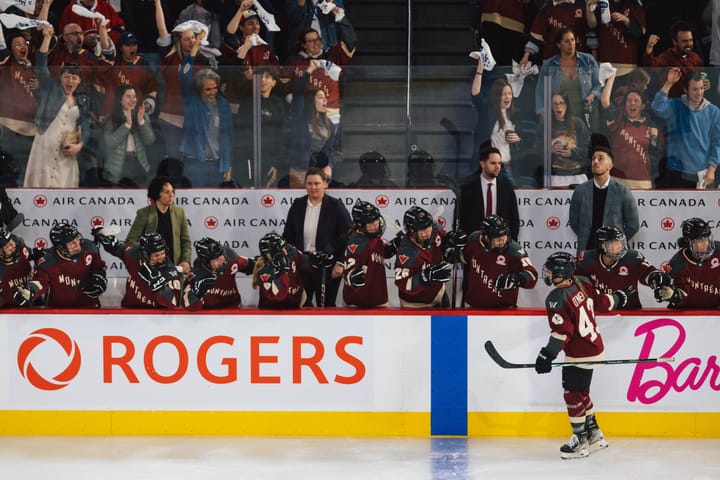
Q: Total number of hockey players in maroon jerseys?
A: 11